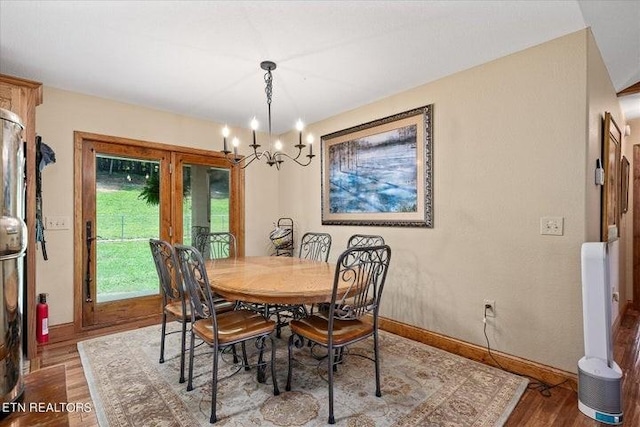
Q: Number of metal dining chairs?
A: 6